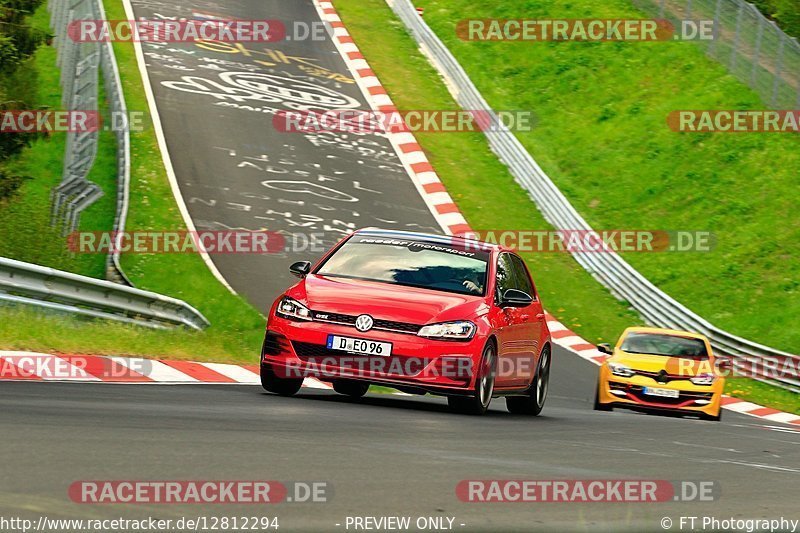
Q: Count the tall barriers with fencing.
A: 2